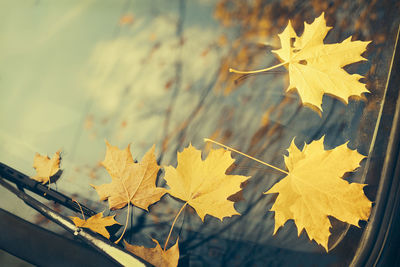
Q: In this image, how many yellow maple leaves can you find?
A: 7